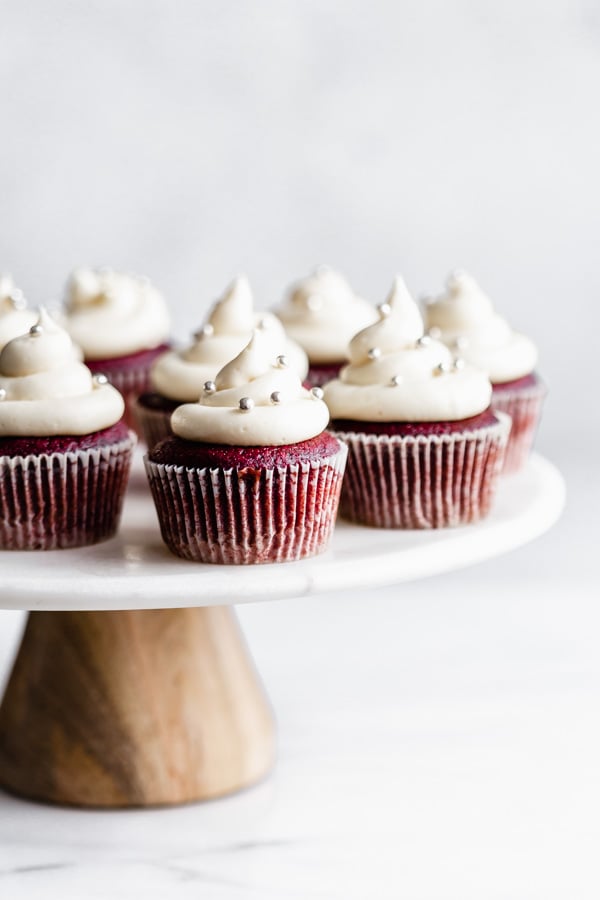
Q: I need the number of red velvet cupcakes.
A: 8